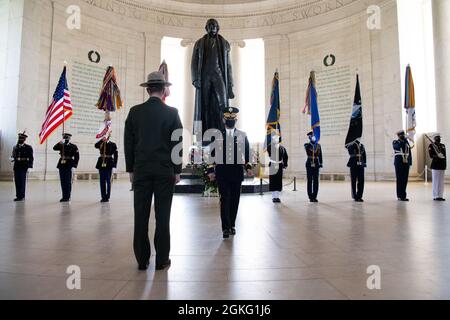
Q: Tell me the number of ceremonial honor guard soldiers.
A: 8